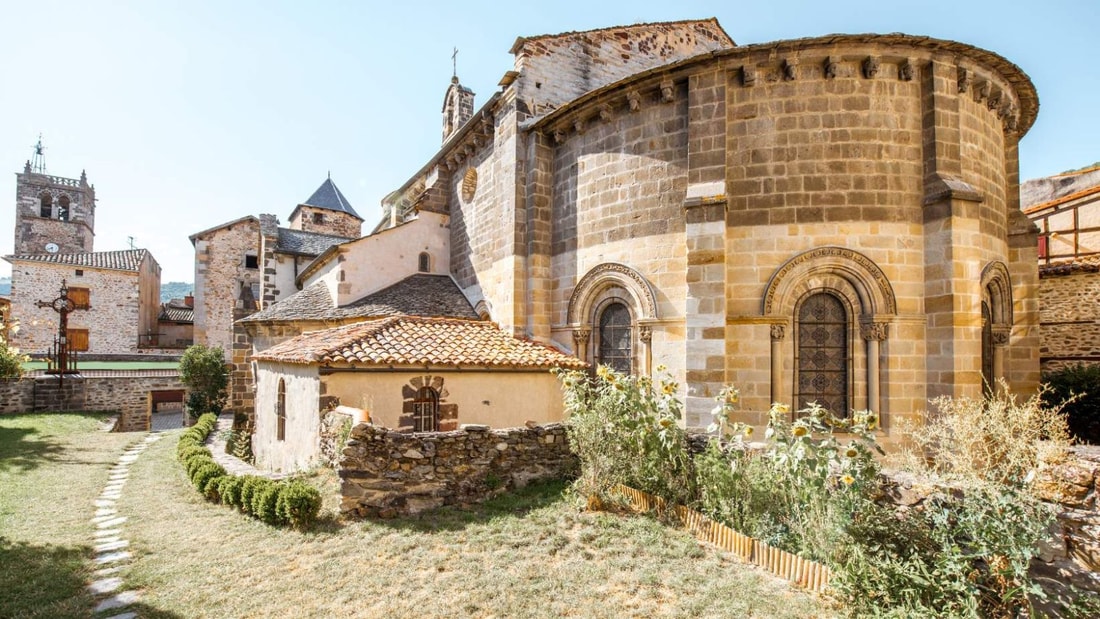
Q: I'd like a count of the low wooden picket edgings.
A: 1